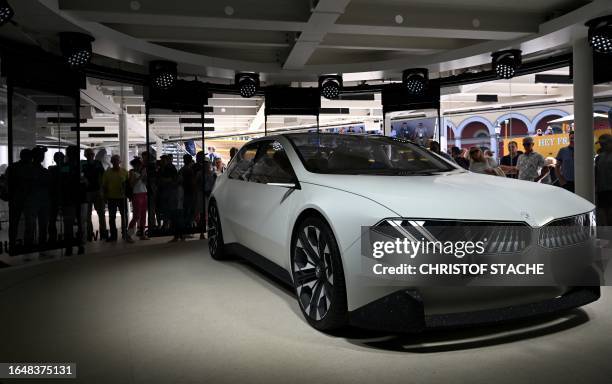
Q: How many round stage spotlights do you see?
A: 8